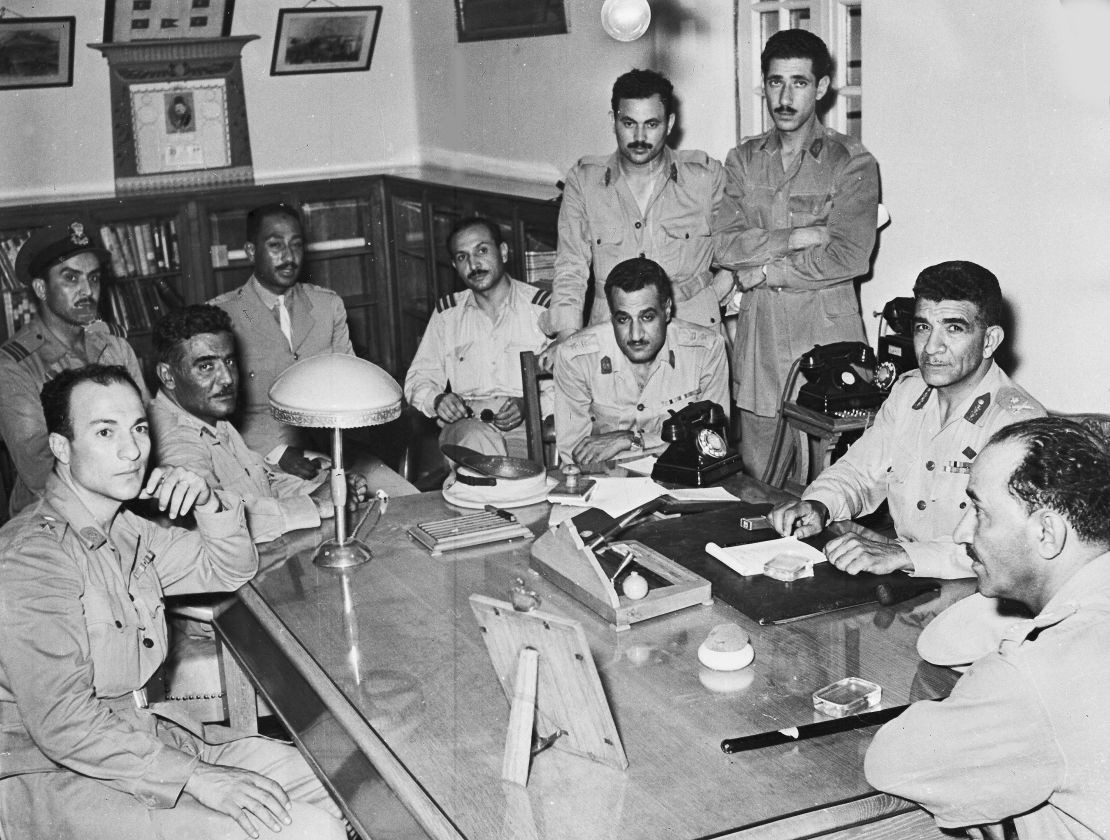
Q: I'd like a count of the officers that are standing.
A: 2